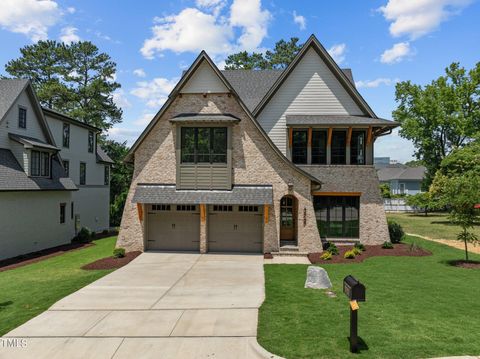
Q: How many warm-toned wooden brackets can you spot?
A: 8